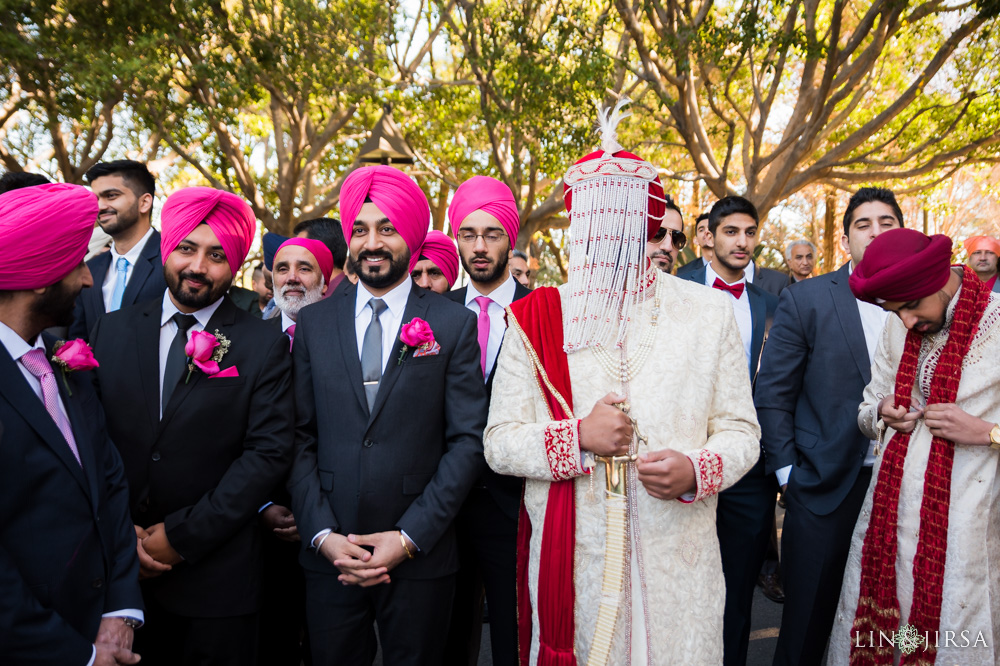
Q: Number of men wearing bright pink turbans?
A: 6